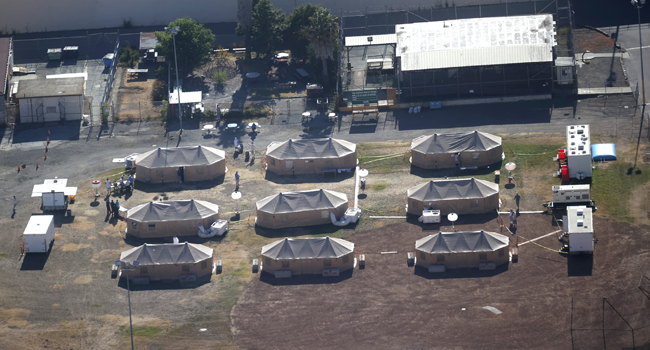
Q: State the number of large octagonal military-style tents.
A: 9